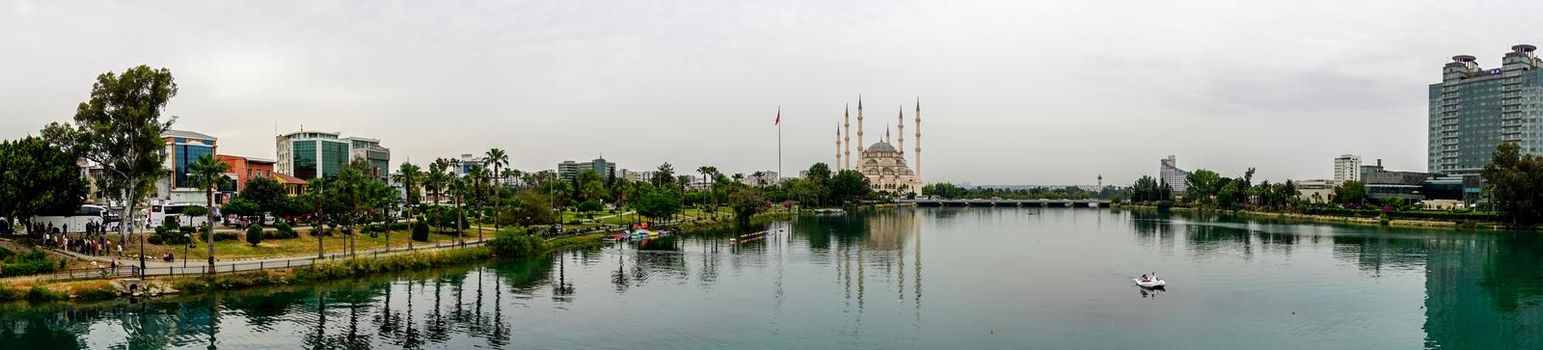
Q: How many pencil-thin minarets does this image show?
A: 6